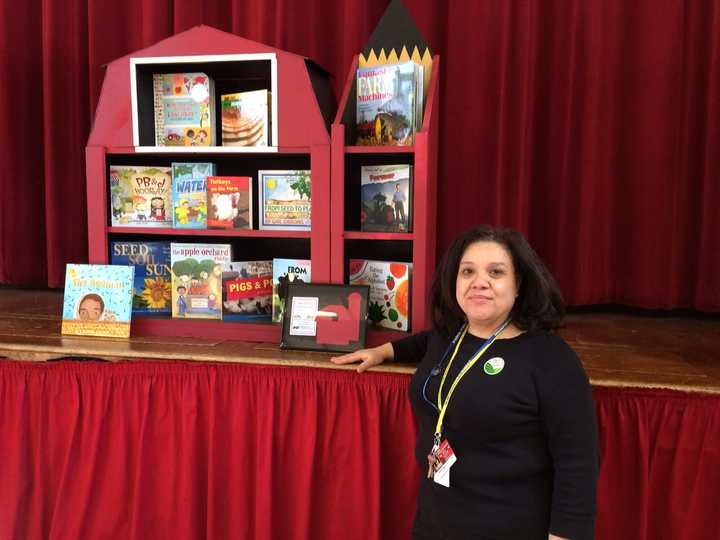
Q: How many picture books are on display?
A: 14